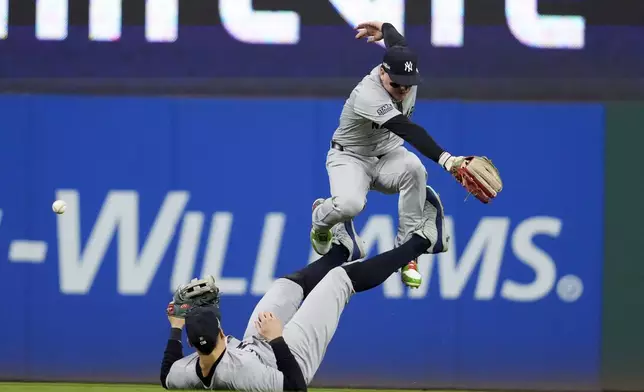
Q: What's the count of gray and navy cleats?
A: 2